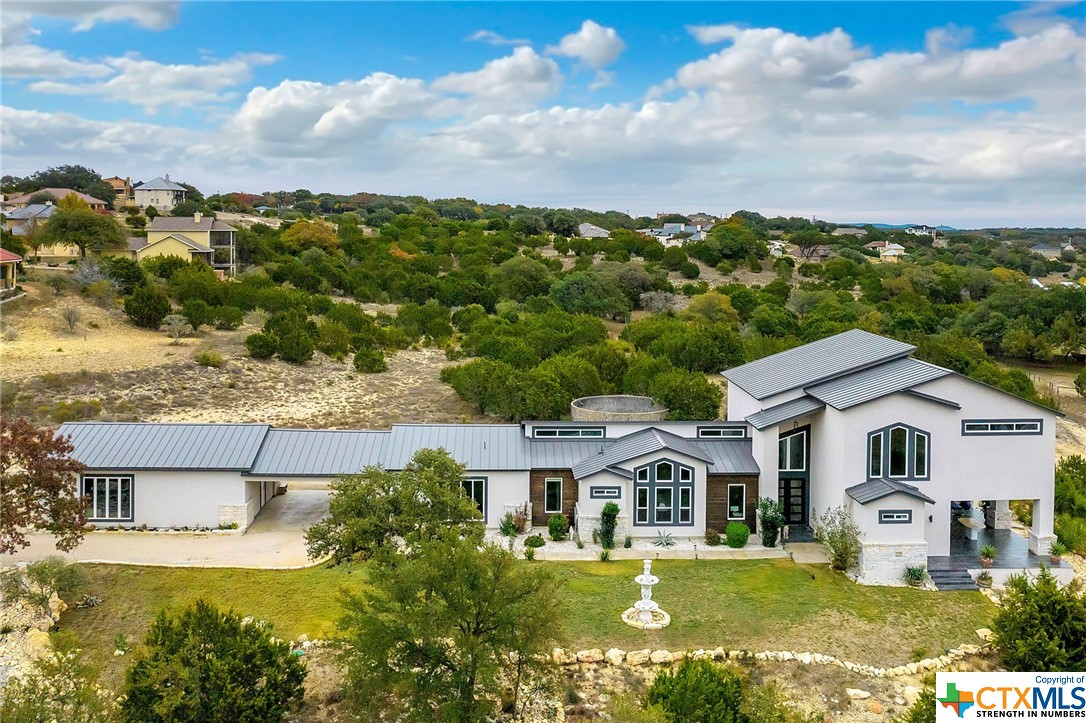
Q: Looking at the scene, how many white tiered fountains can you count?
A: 1